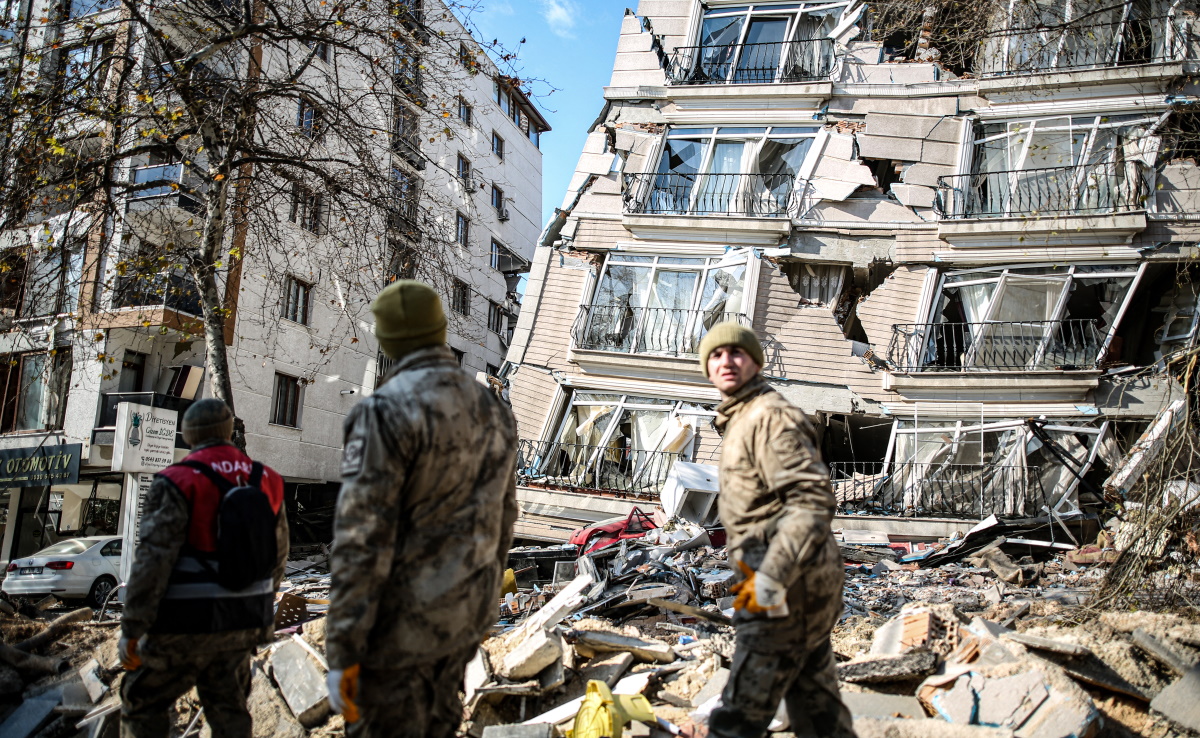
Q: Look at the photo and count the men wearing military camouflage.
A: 3